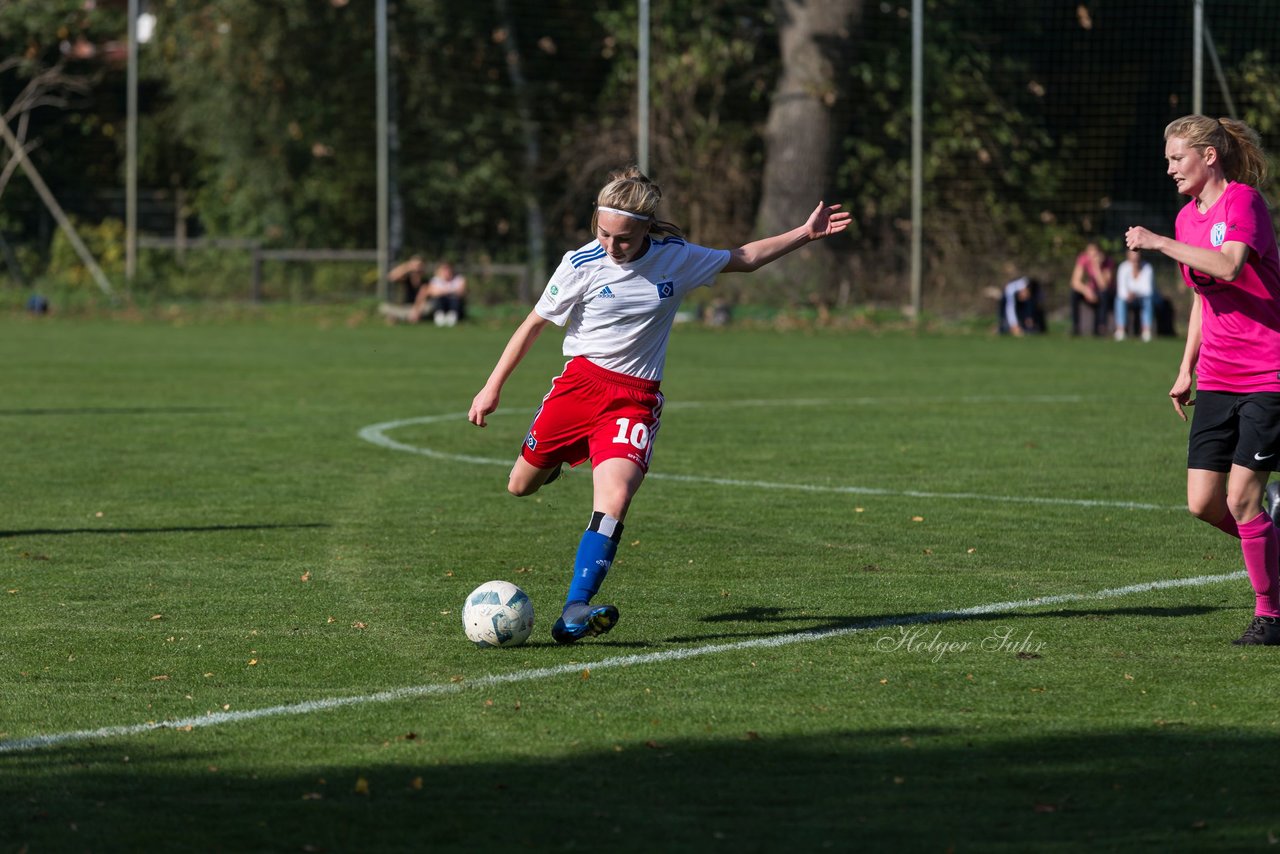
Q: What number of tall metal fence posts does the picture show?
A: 5